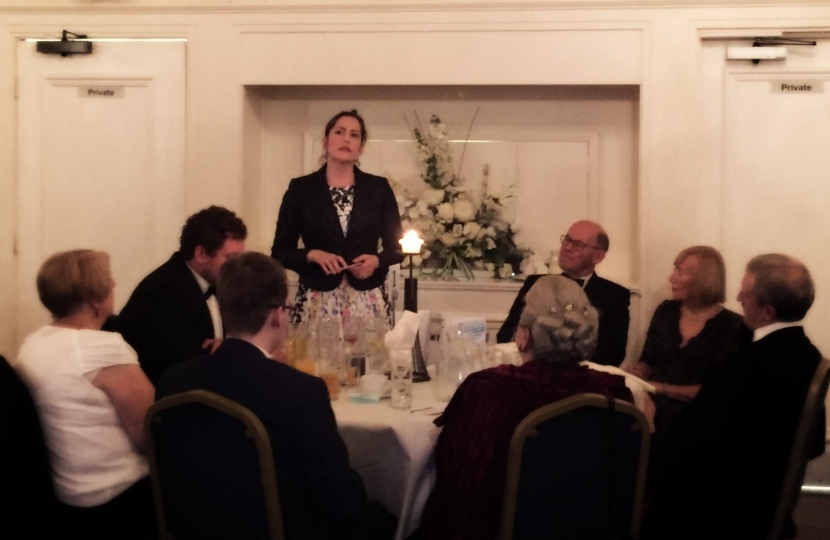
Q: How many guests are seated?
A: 7